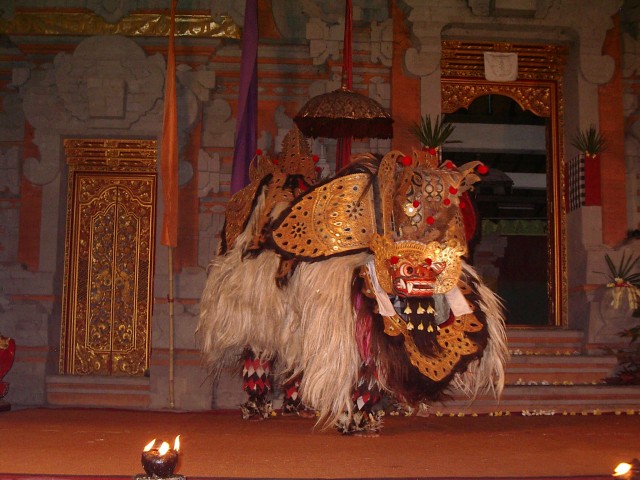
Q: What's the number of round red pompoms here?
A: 15